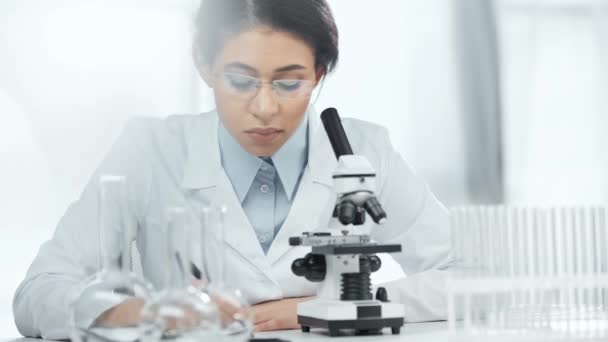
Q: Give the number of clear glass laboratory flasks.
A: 3